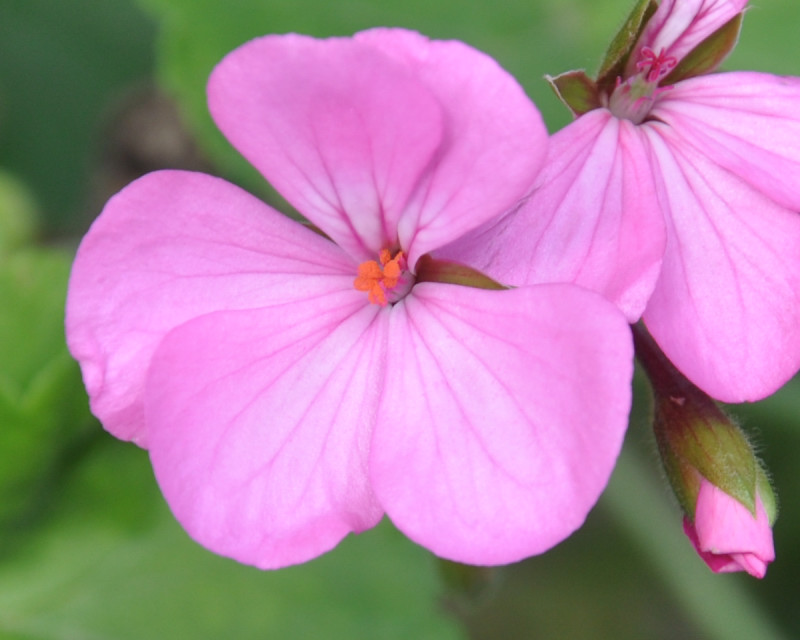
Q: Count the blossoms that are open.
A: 2